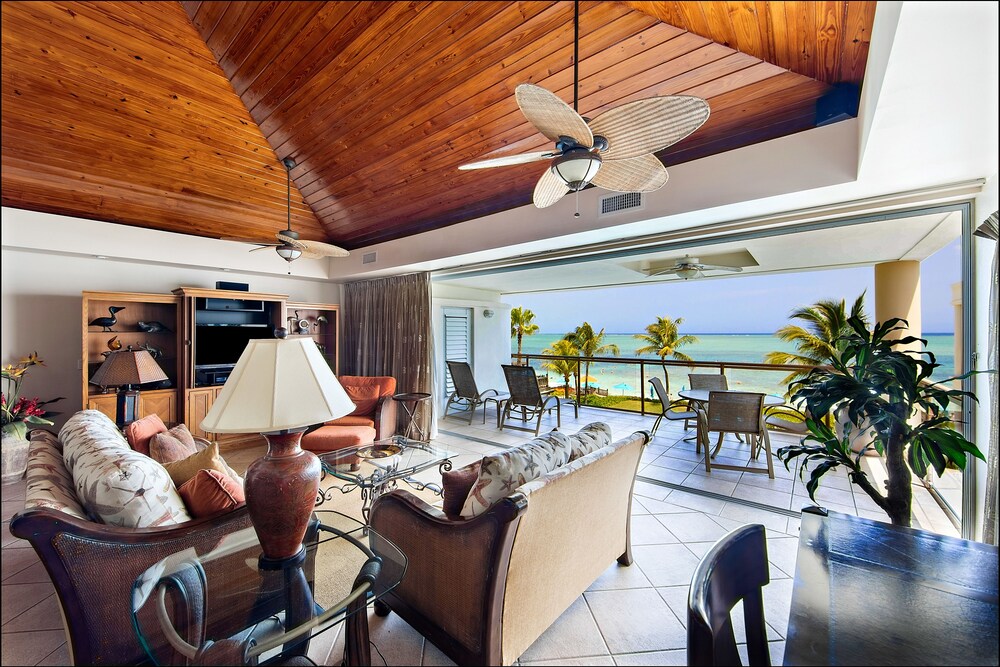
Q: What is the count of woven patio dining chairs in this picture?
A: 4